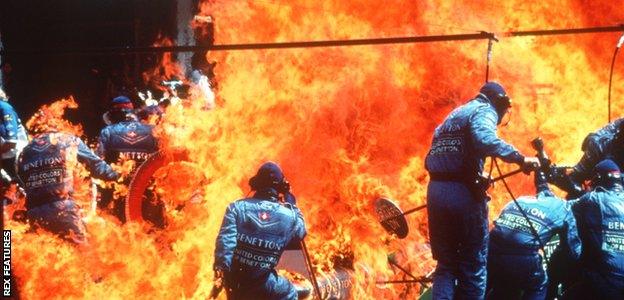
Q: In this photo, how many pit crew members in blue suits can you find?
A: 8